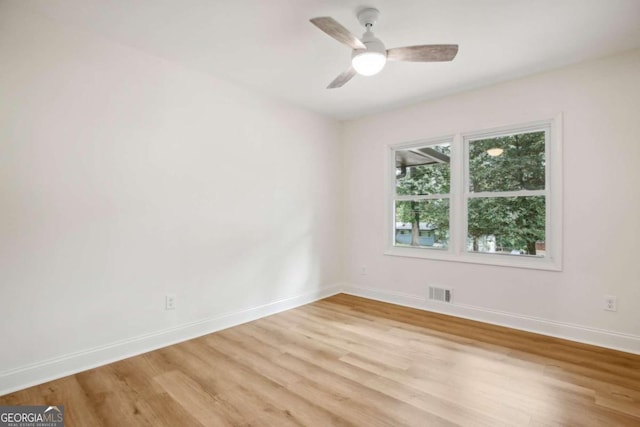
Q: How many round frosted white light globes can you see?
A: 1